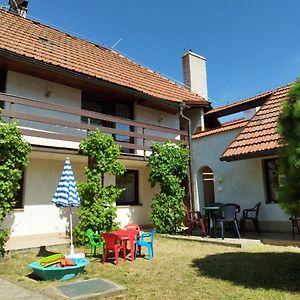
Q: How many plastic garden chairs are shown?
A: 8